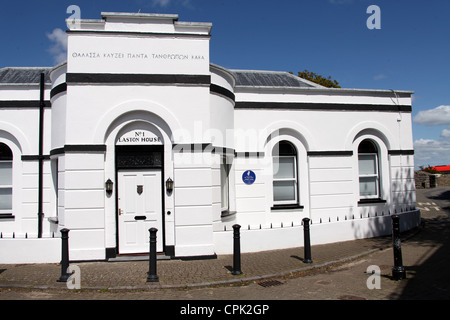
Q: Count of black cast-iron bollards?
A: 5